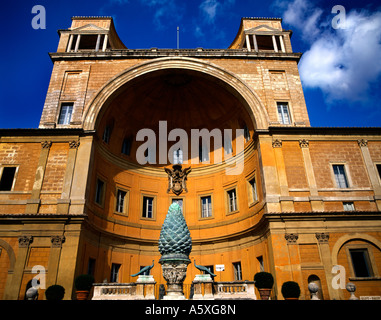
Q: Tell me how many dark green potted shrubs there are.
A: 4